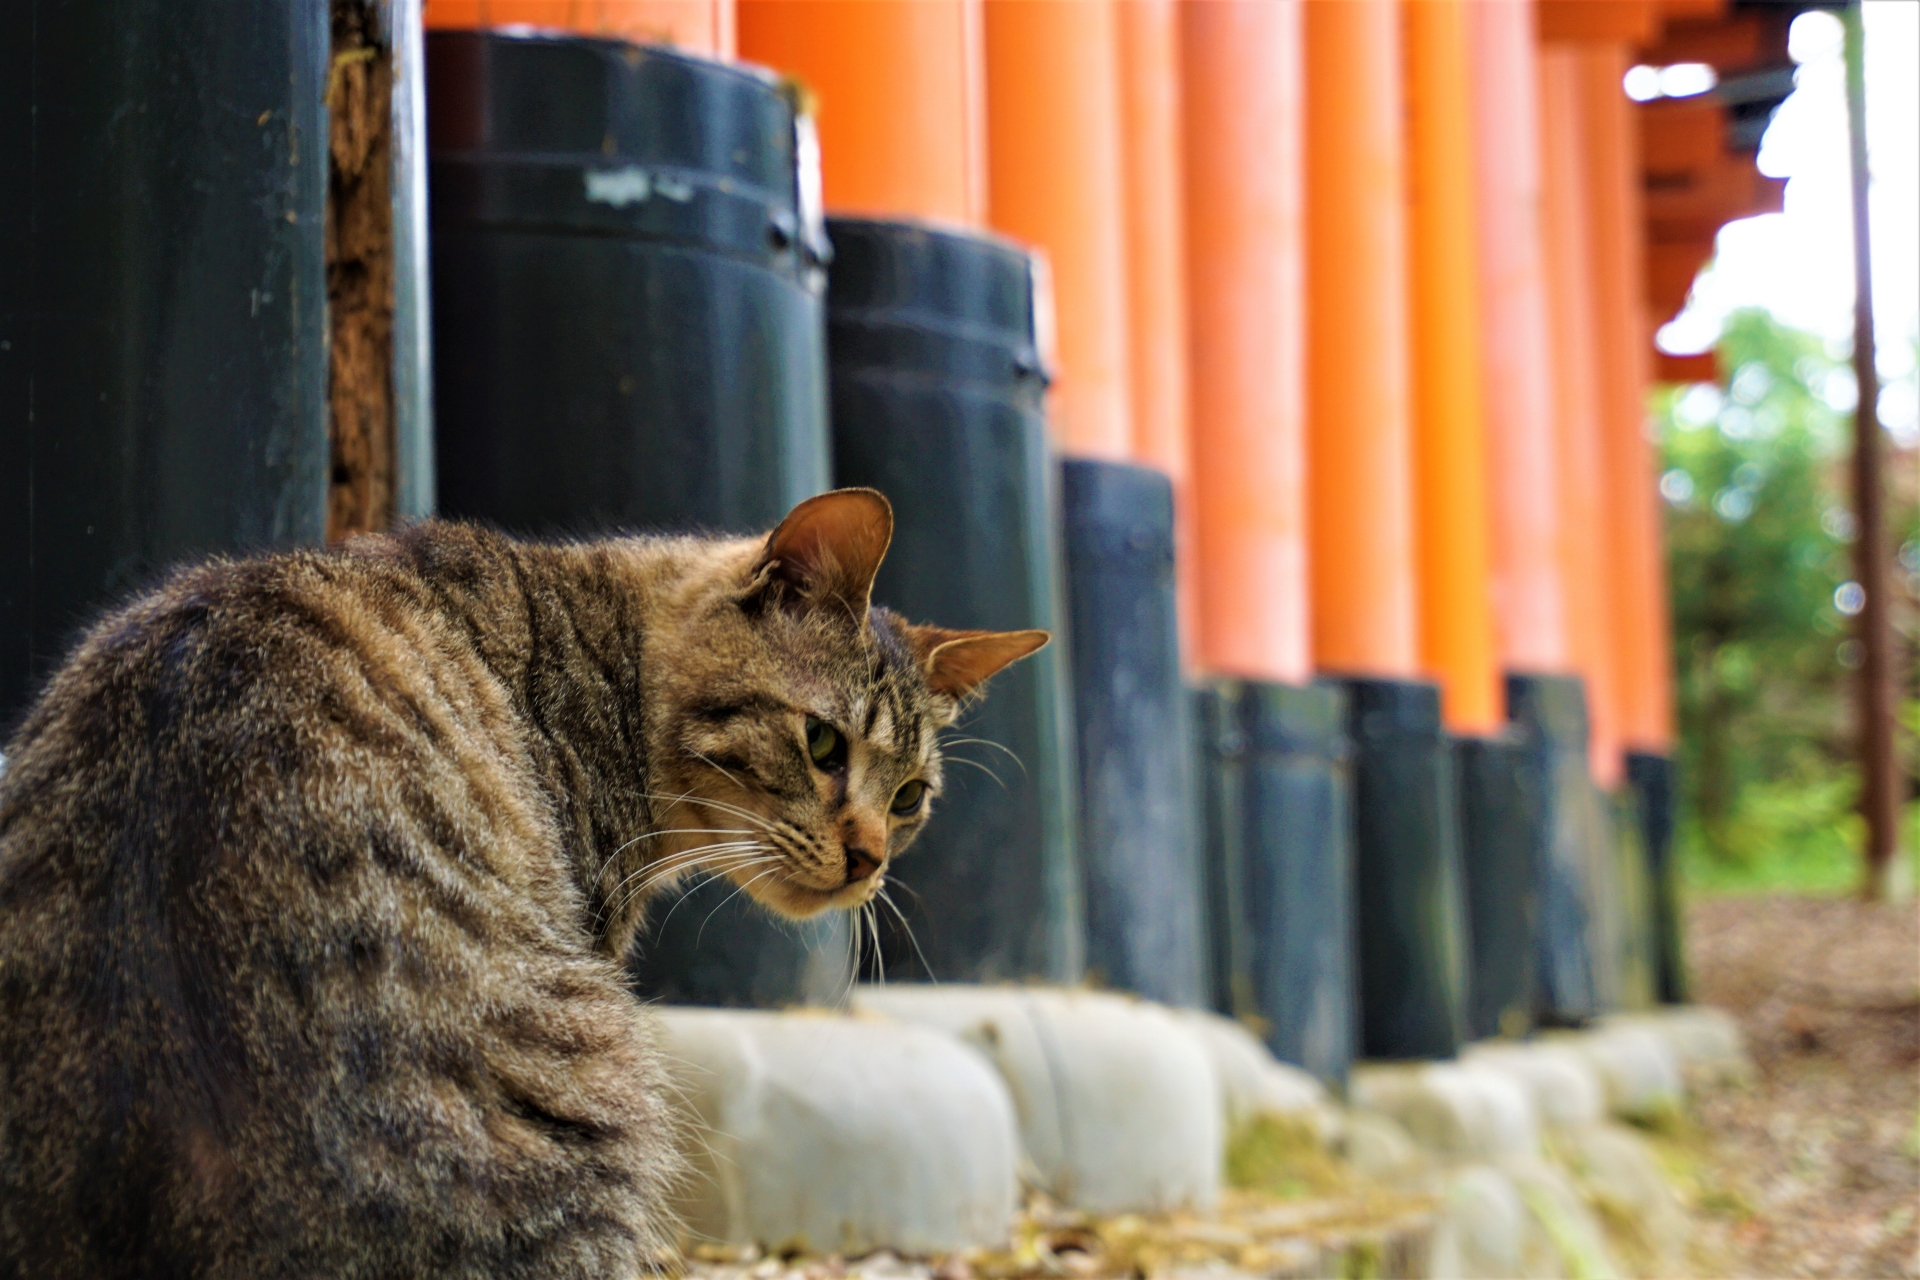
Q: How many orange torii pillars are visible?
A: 10